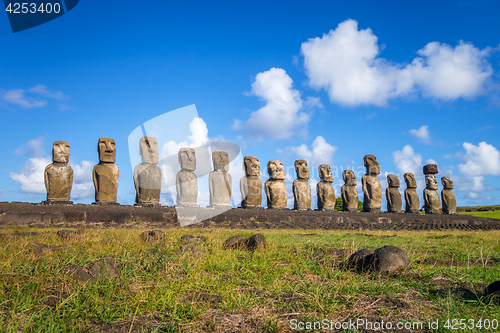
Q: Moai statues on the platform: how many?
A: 15